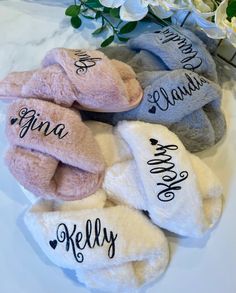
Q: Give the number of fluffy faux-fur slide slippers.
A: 6